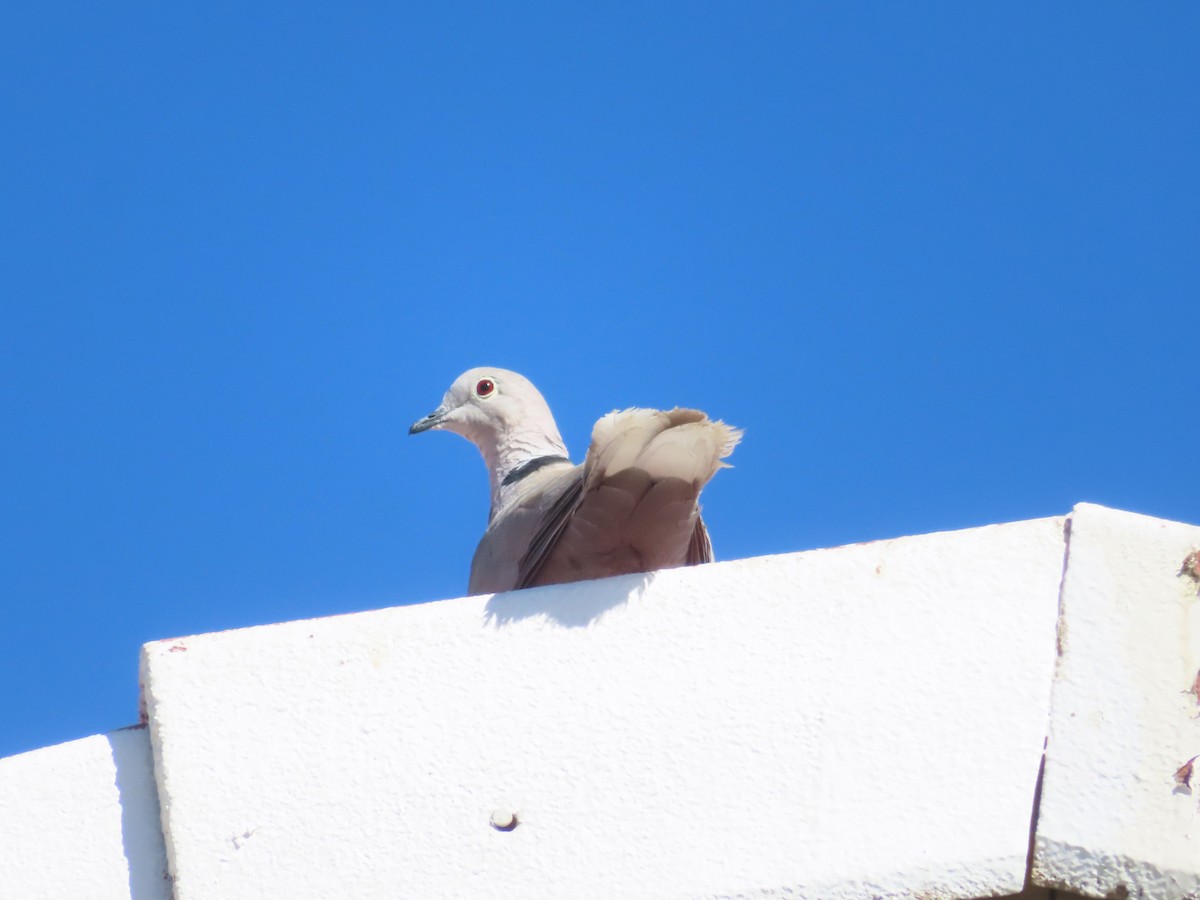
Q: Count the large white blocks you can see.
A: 3